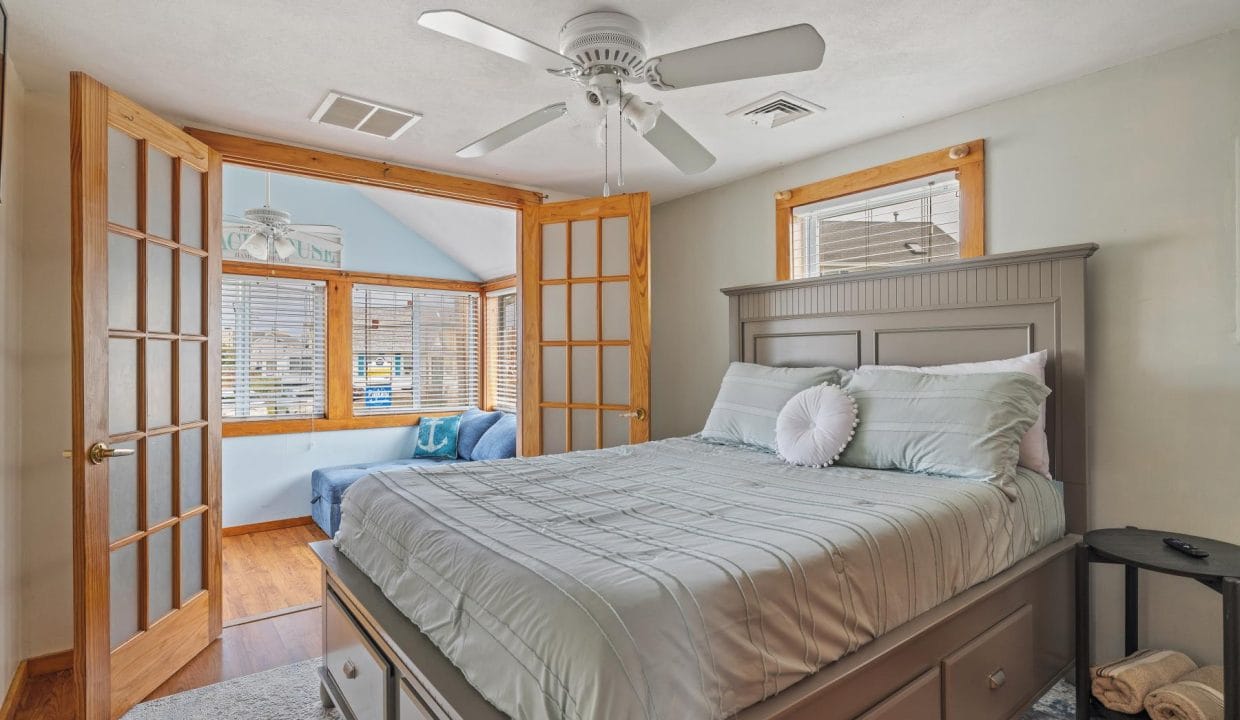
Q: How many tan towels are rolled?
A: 2